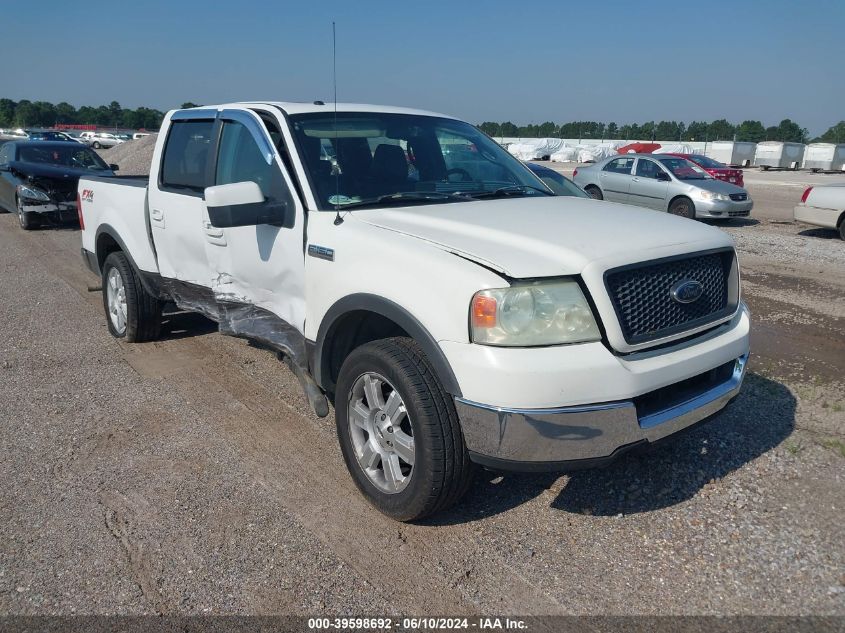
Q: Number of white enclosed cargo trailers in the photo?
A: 3